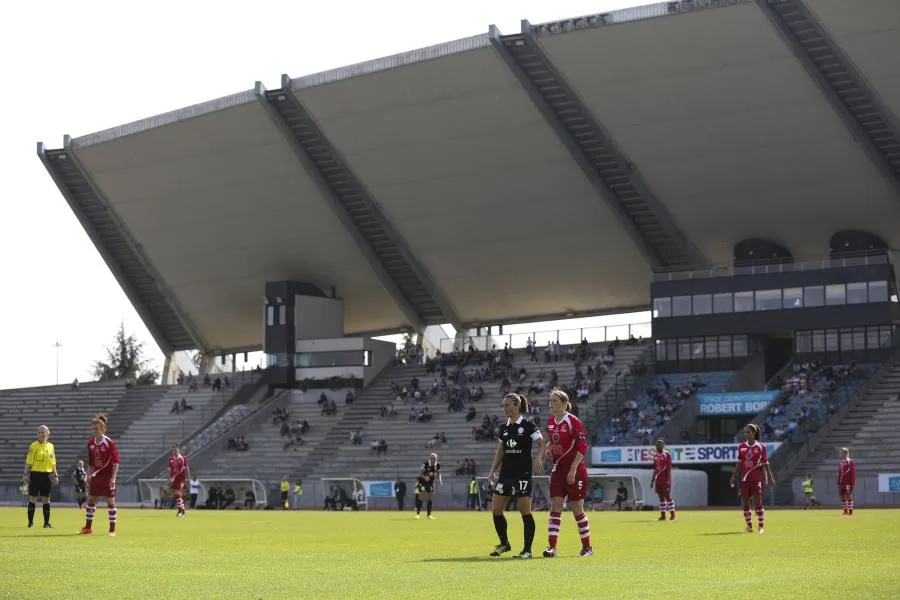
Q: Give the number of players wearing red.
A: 6